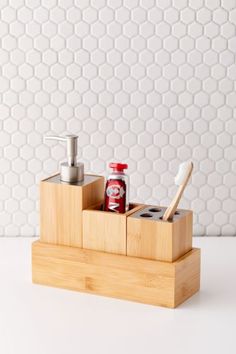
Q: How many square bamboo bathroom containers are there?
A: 3